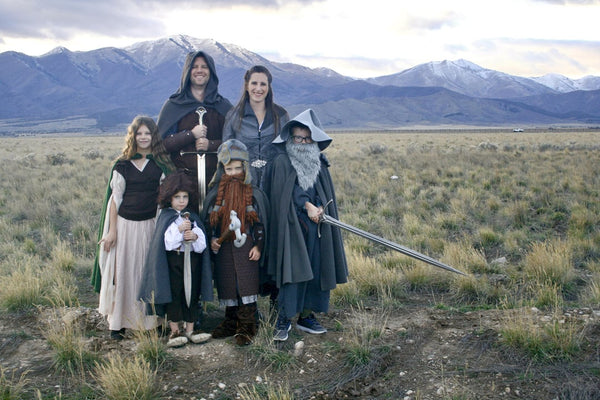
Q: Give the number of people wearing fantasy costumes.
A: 6